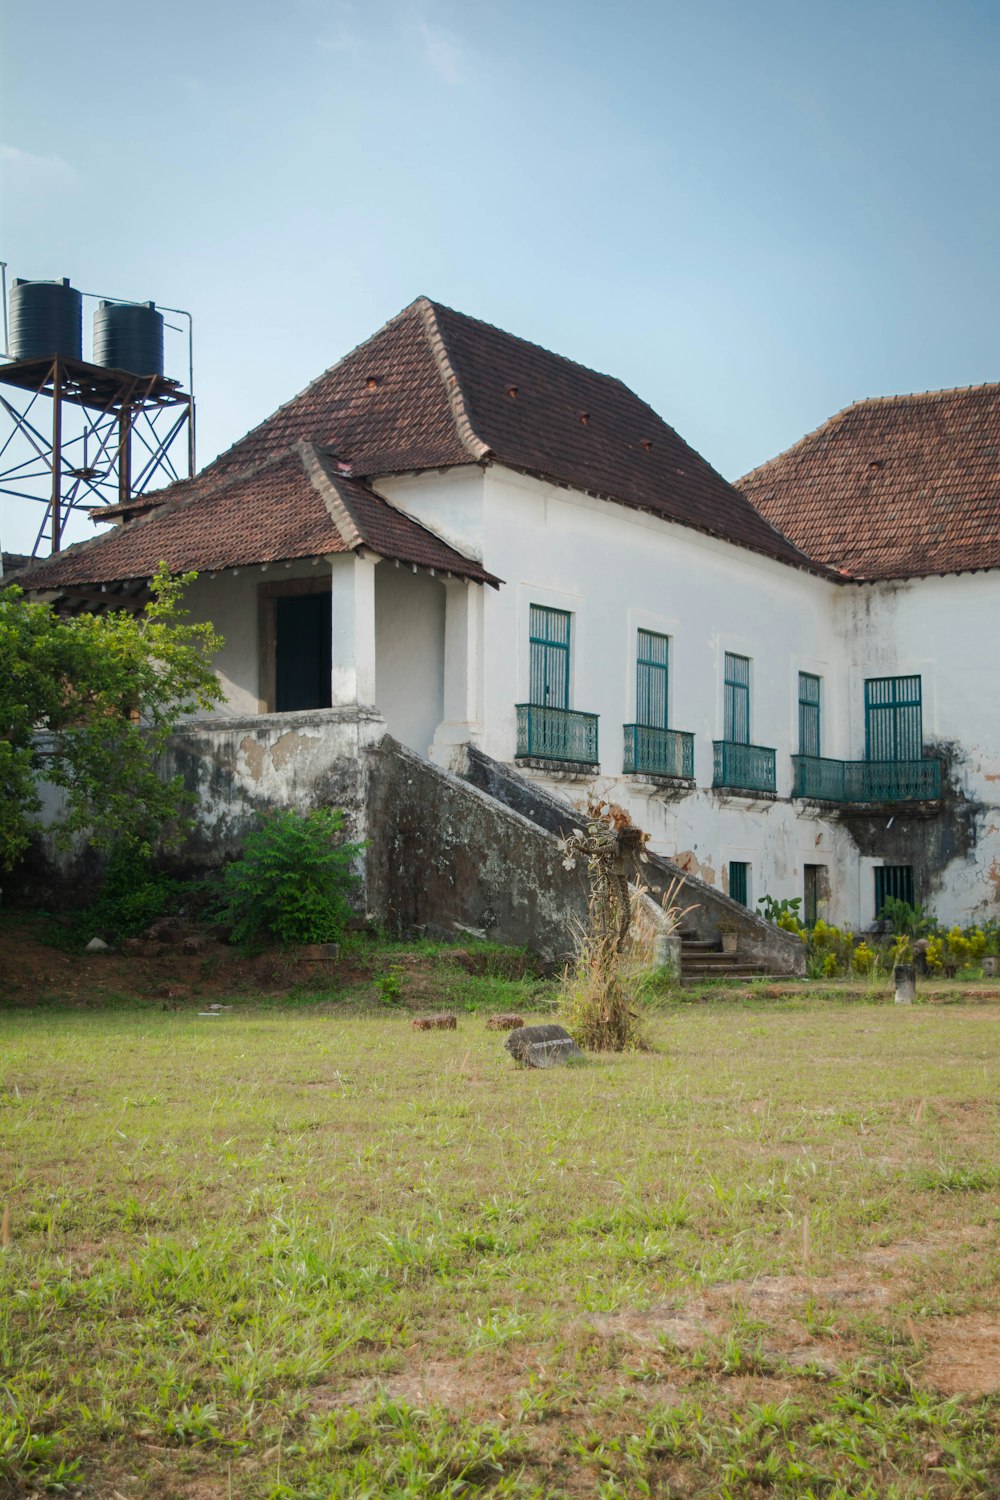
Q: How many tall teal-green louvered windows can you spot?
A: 5